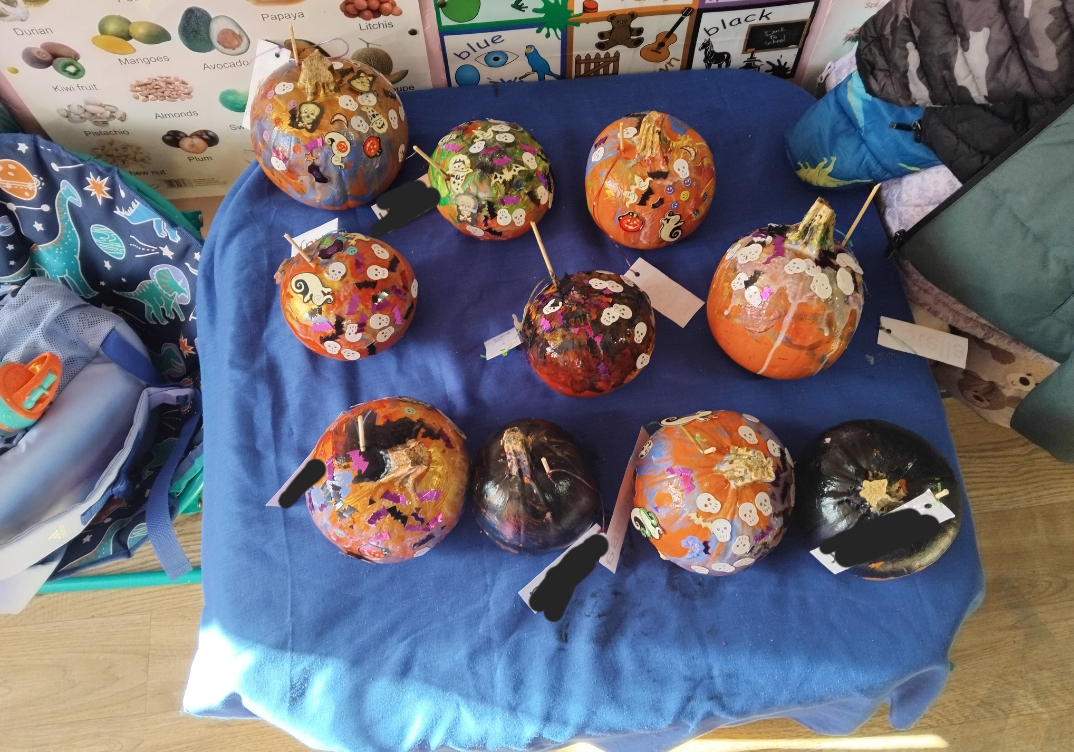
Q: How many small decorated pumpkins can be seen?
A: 10